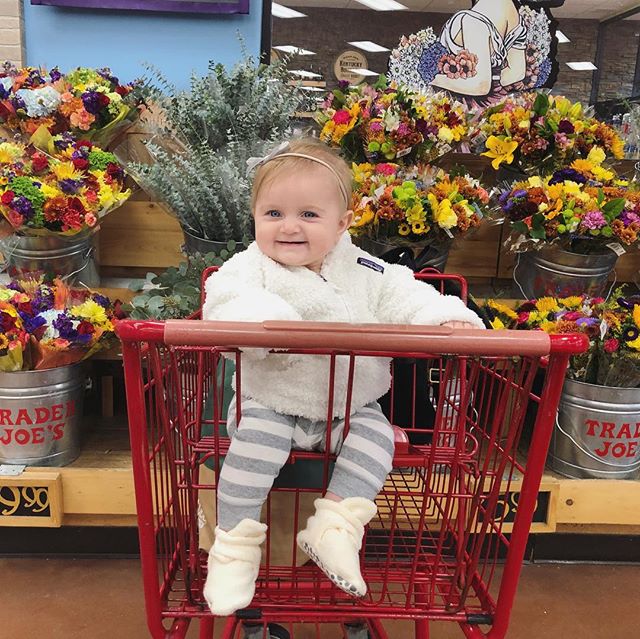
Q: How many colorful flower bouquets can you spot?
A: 8